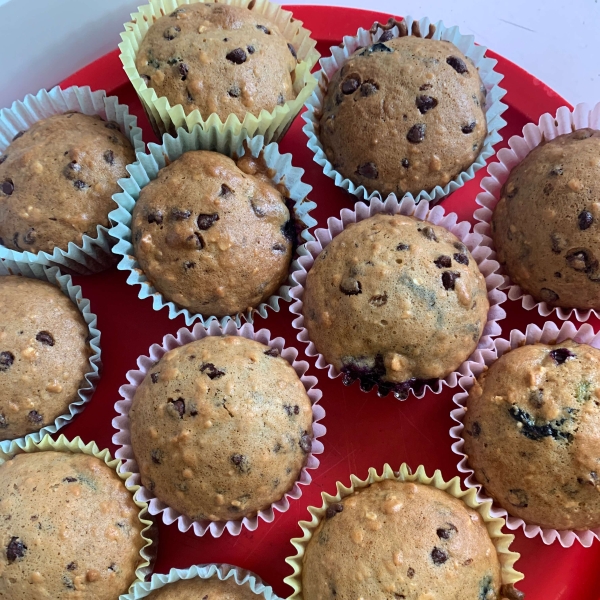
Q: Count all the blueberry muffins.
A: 12